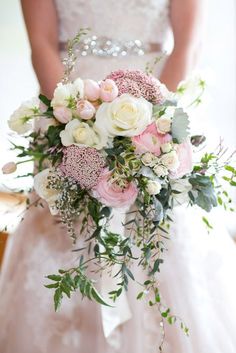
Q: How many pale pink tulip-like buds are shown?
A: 5